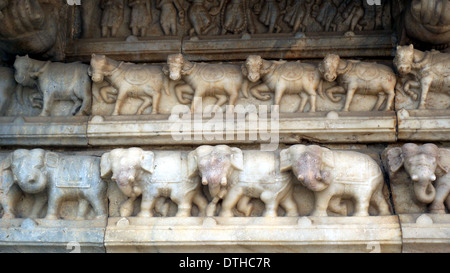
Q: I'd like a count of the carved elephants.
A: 5